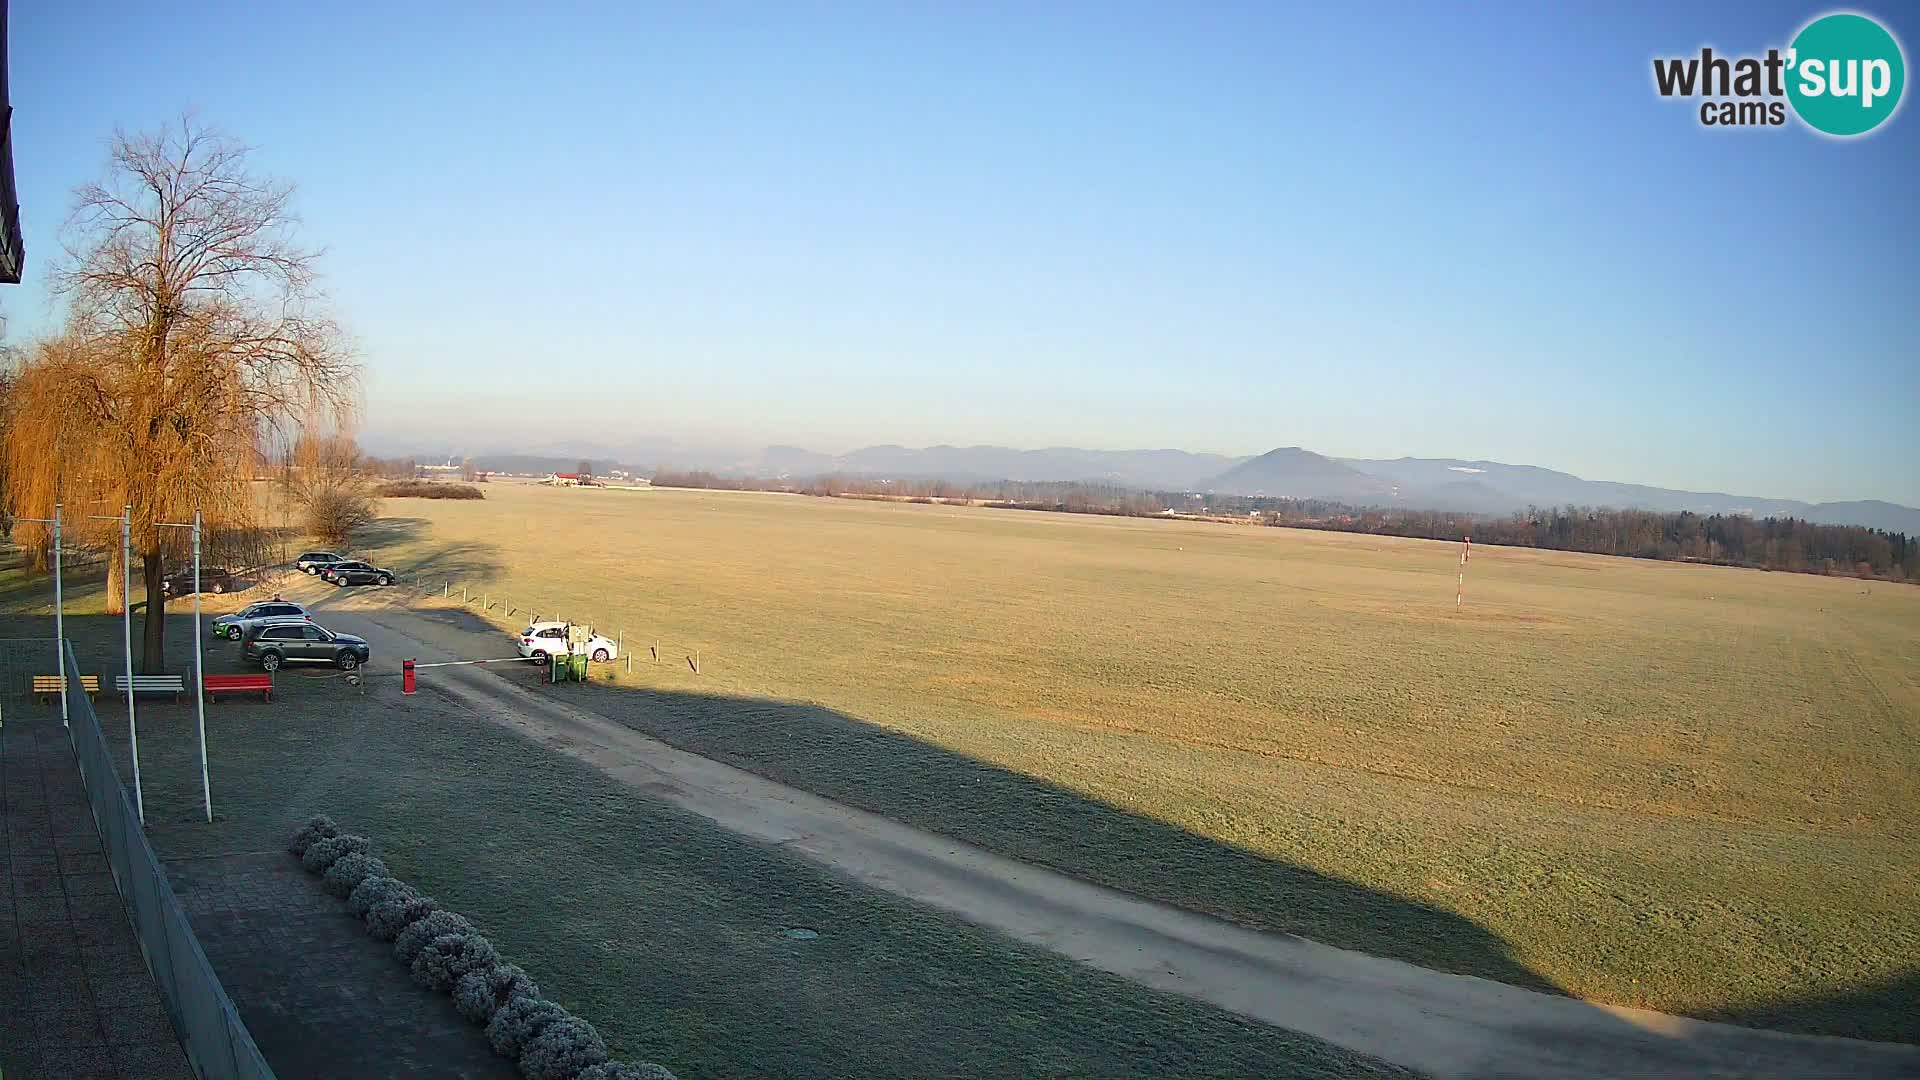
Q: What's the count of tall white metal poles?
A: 3